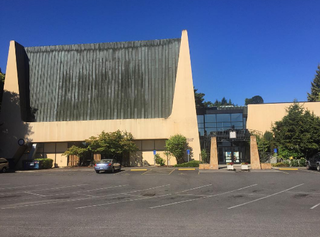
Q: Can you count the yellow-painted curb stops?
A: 3